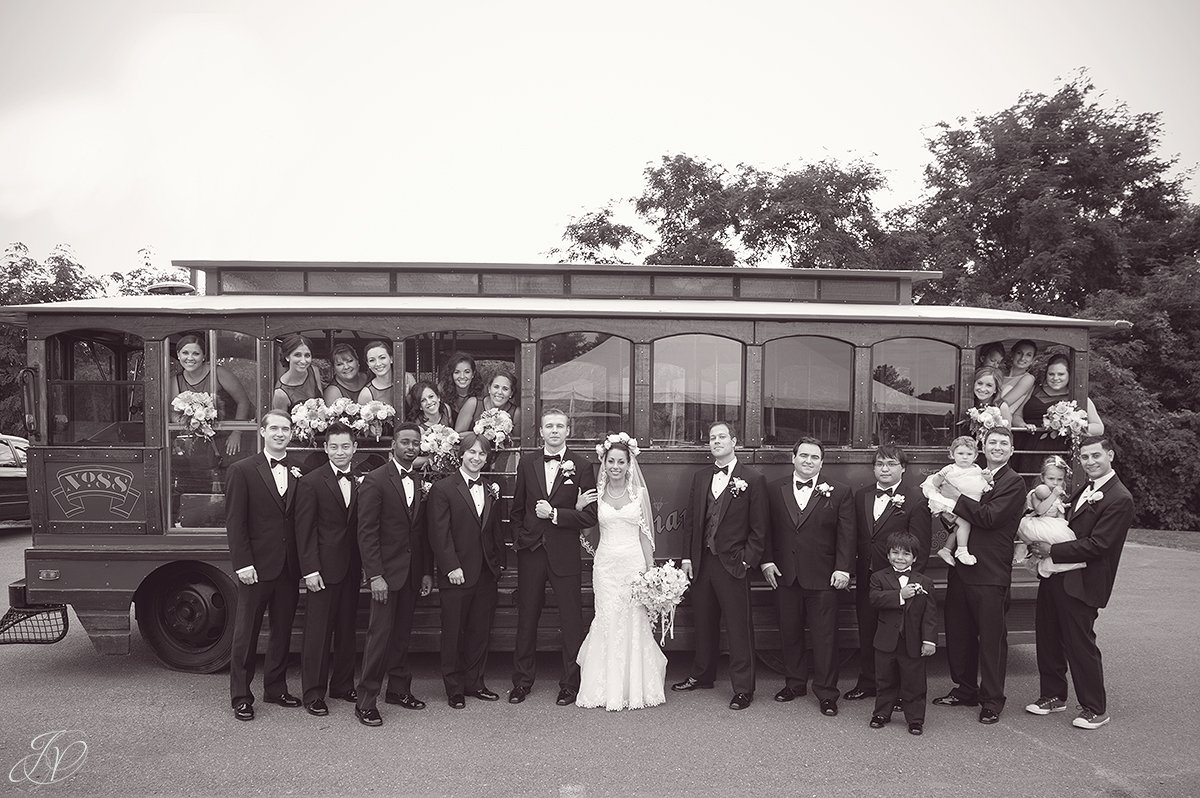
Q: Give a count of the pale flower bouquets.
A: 9